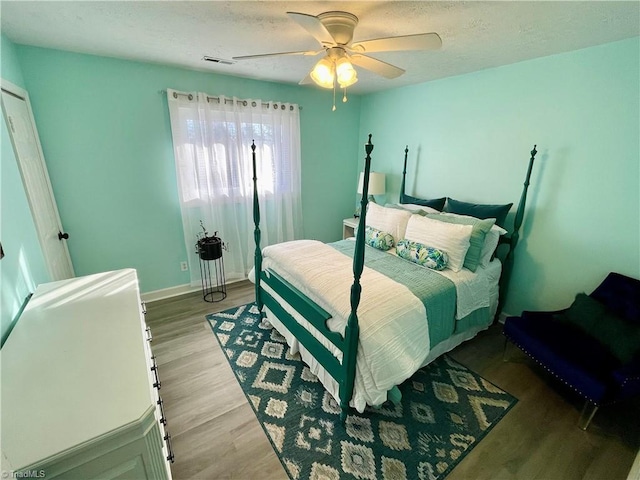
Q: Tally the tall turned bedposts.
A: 4